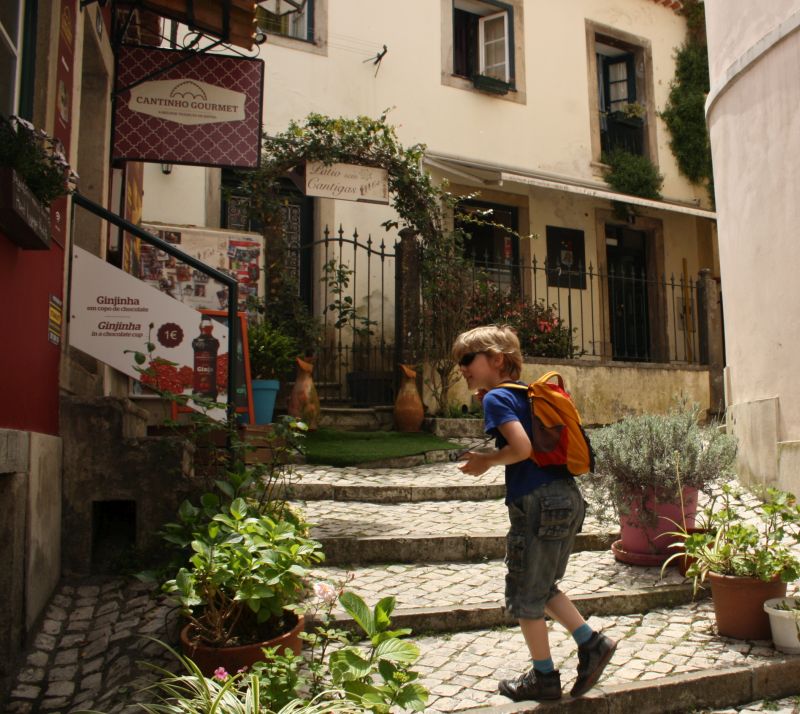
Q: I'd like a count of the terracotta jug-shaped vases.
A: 2